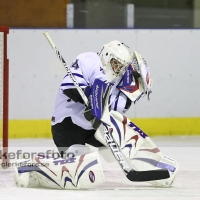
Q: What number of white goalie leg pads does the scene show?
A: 2